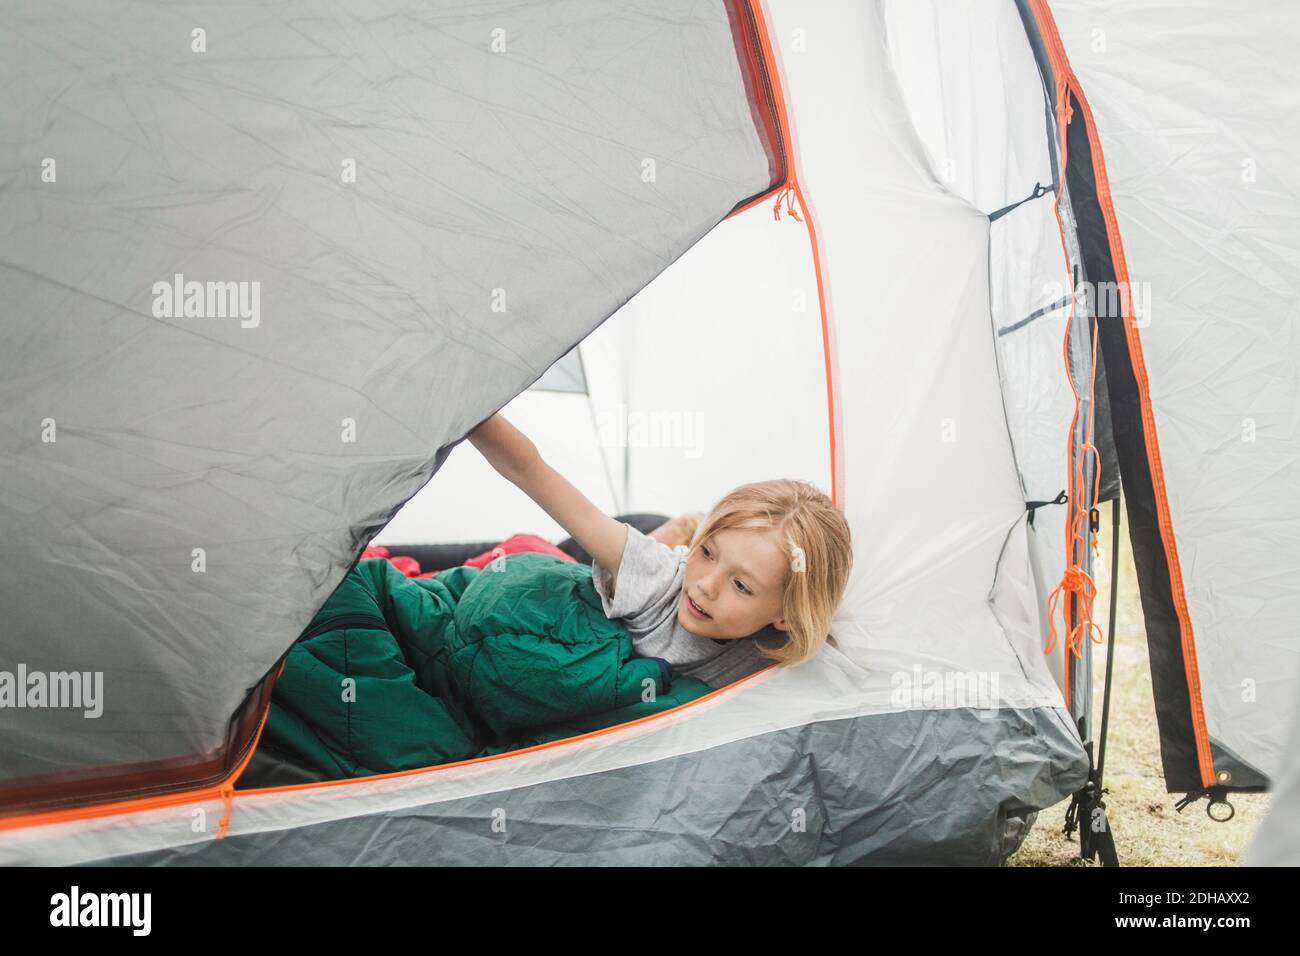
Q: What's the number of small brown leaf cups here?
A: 0